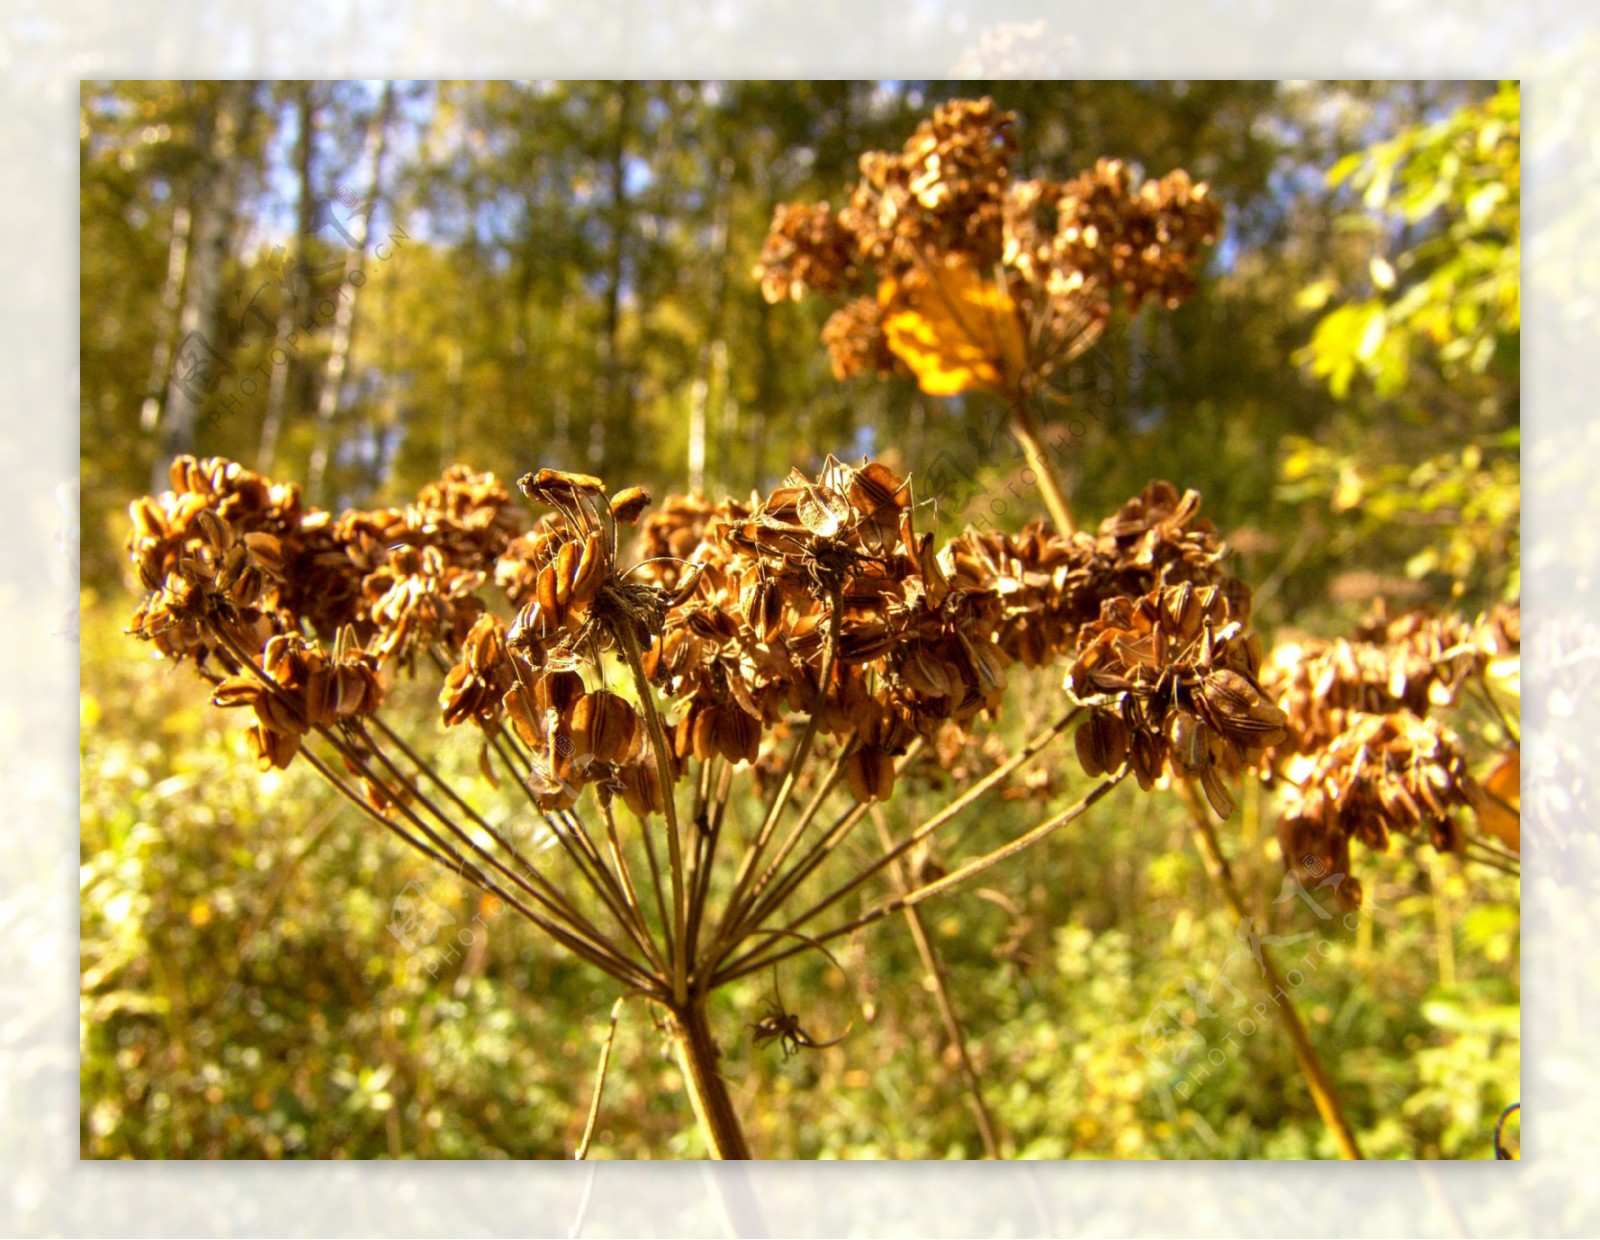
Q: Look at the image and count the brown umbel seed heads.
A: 3